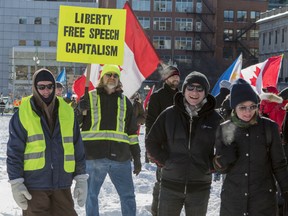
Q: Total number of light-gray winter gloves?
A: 2